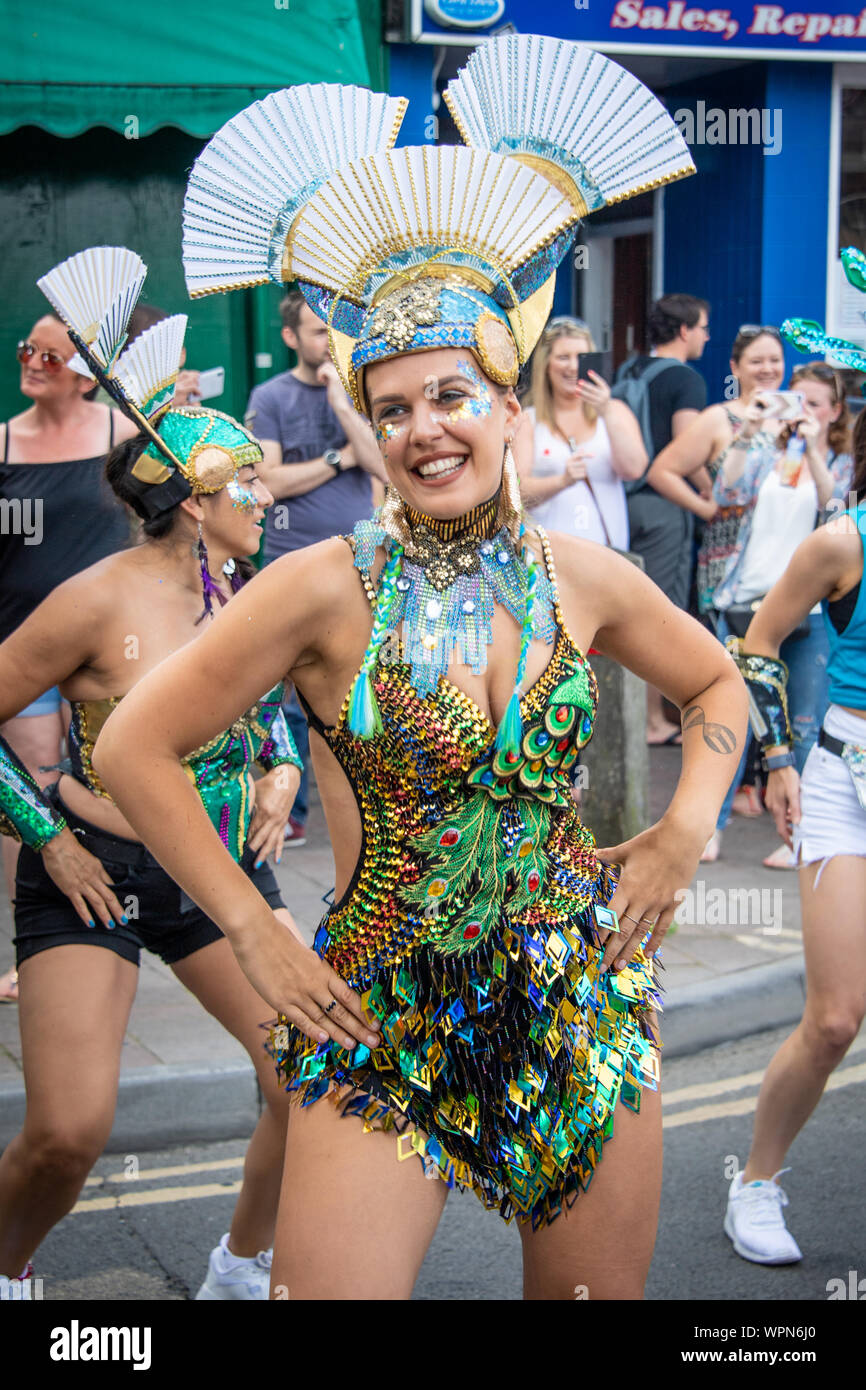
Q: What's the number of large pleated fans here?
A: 3